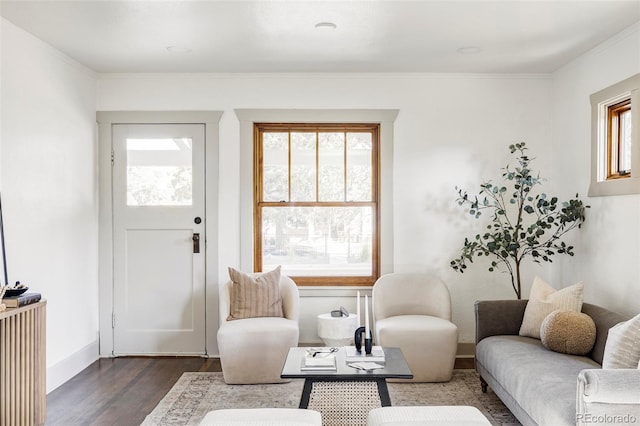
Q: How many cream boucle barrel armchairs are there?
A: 2